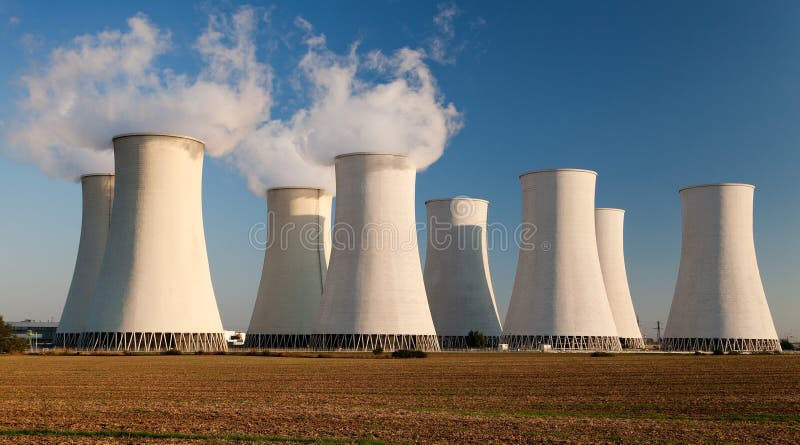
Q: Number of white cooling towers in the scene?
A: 8